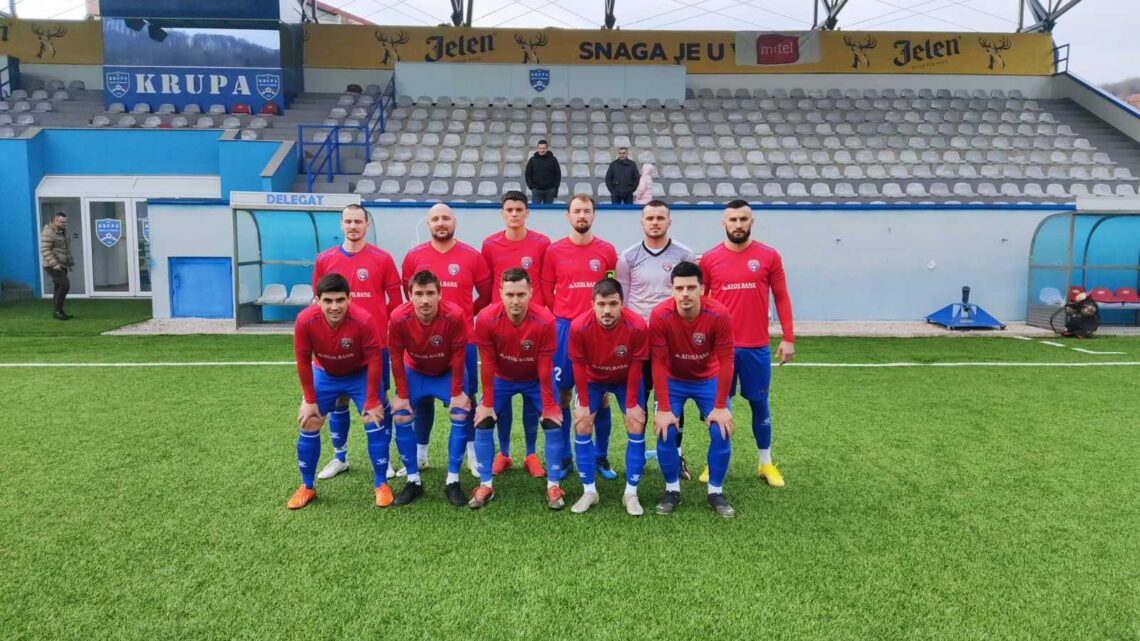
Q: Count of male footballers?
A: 11